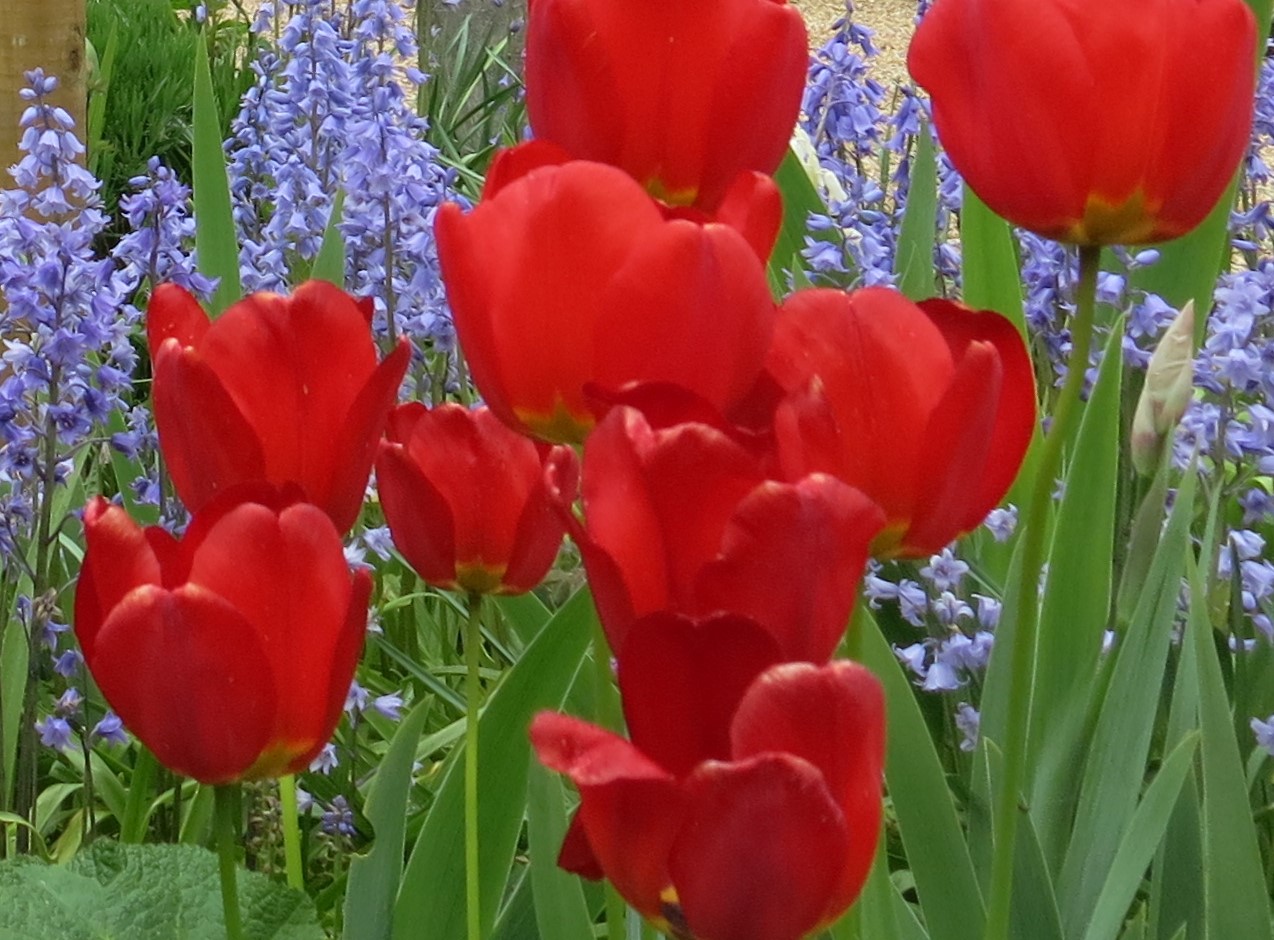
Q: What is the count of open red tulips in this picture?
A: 9